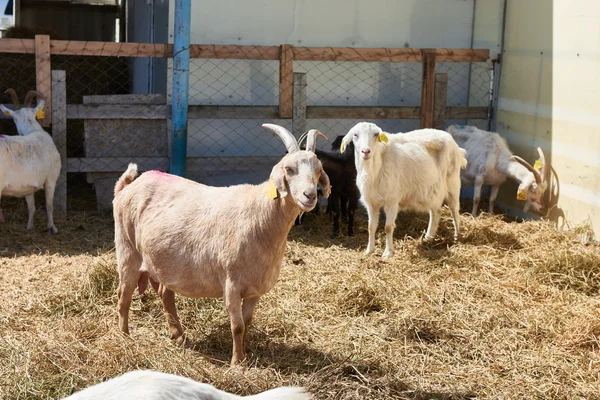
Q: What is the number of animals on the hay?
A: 6